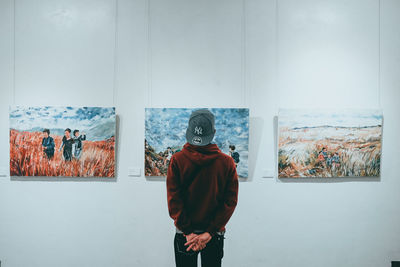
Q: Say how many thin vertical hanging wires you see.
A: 6